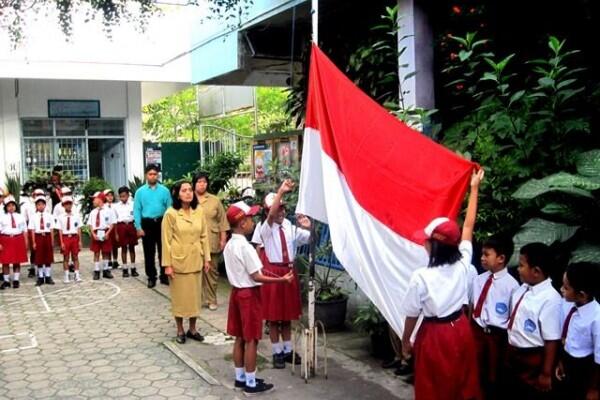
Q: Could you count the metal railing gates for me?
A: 1